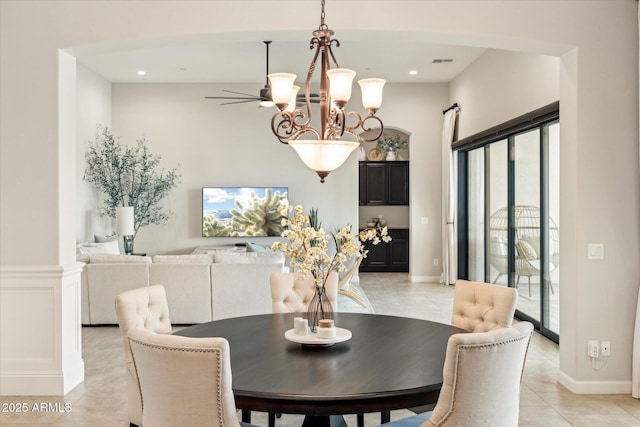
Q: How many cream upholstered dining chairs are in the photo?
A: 5